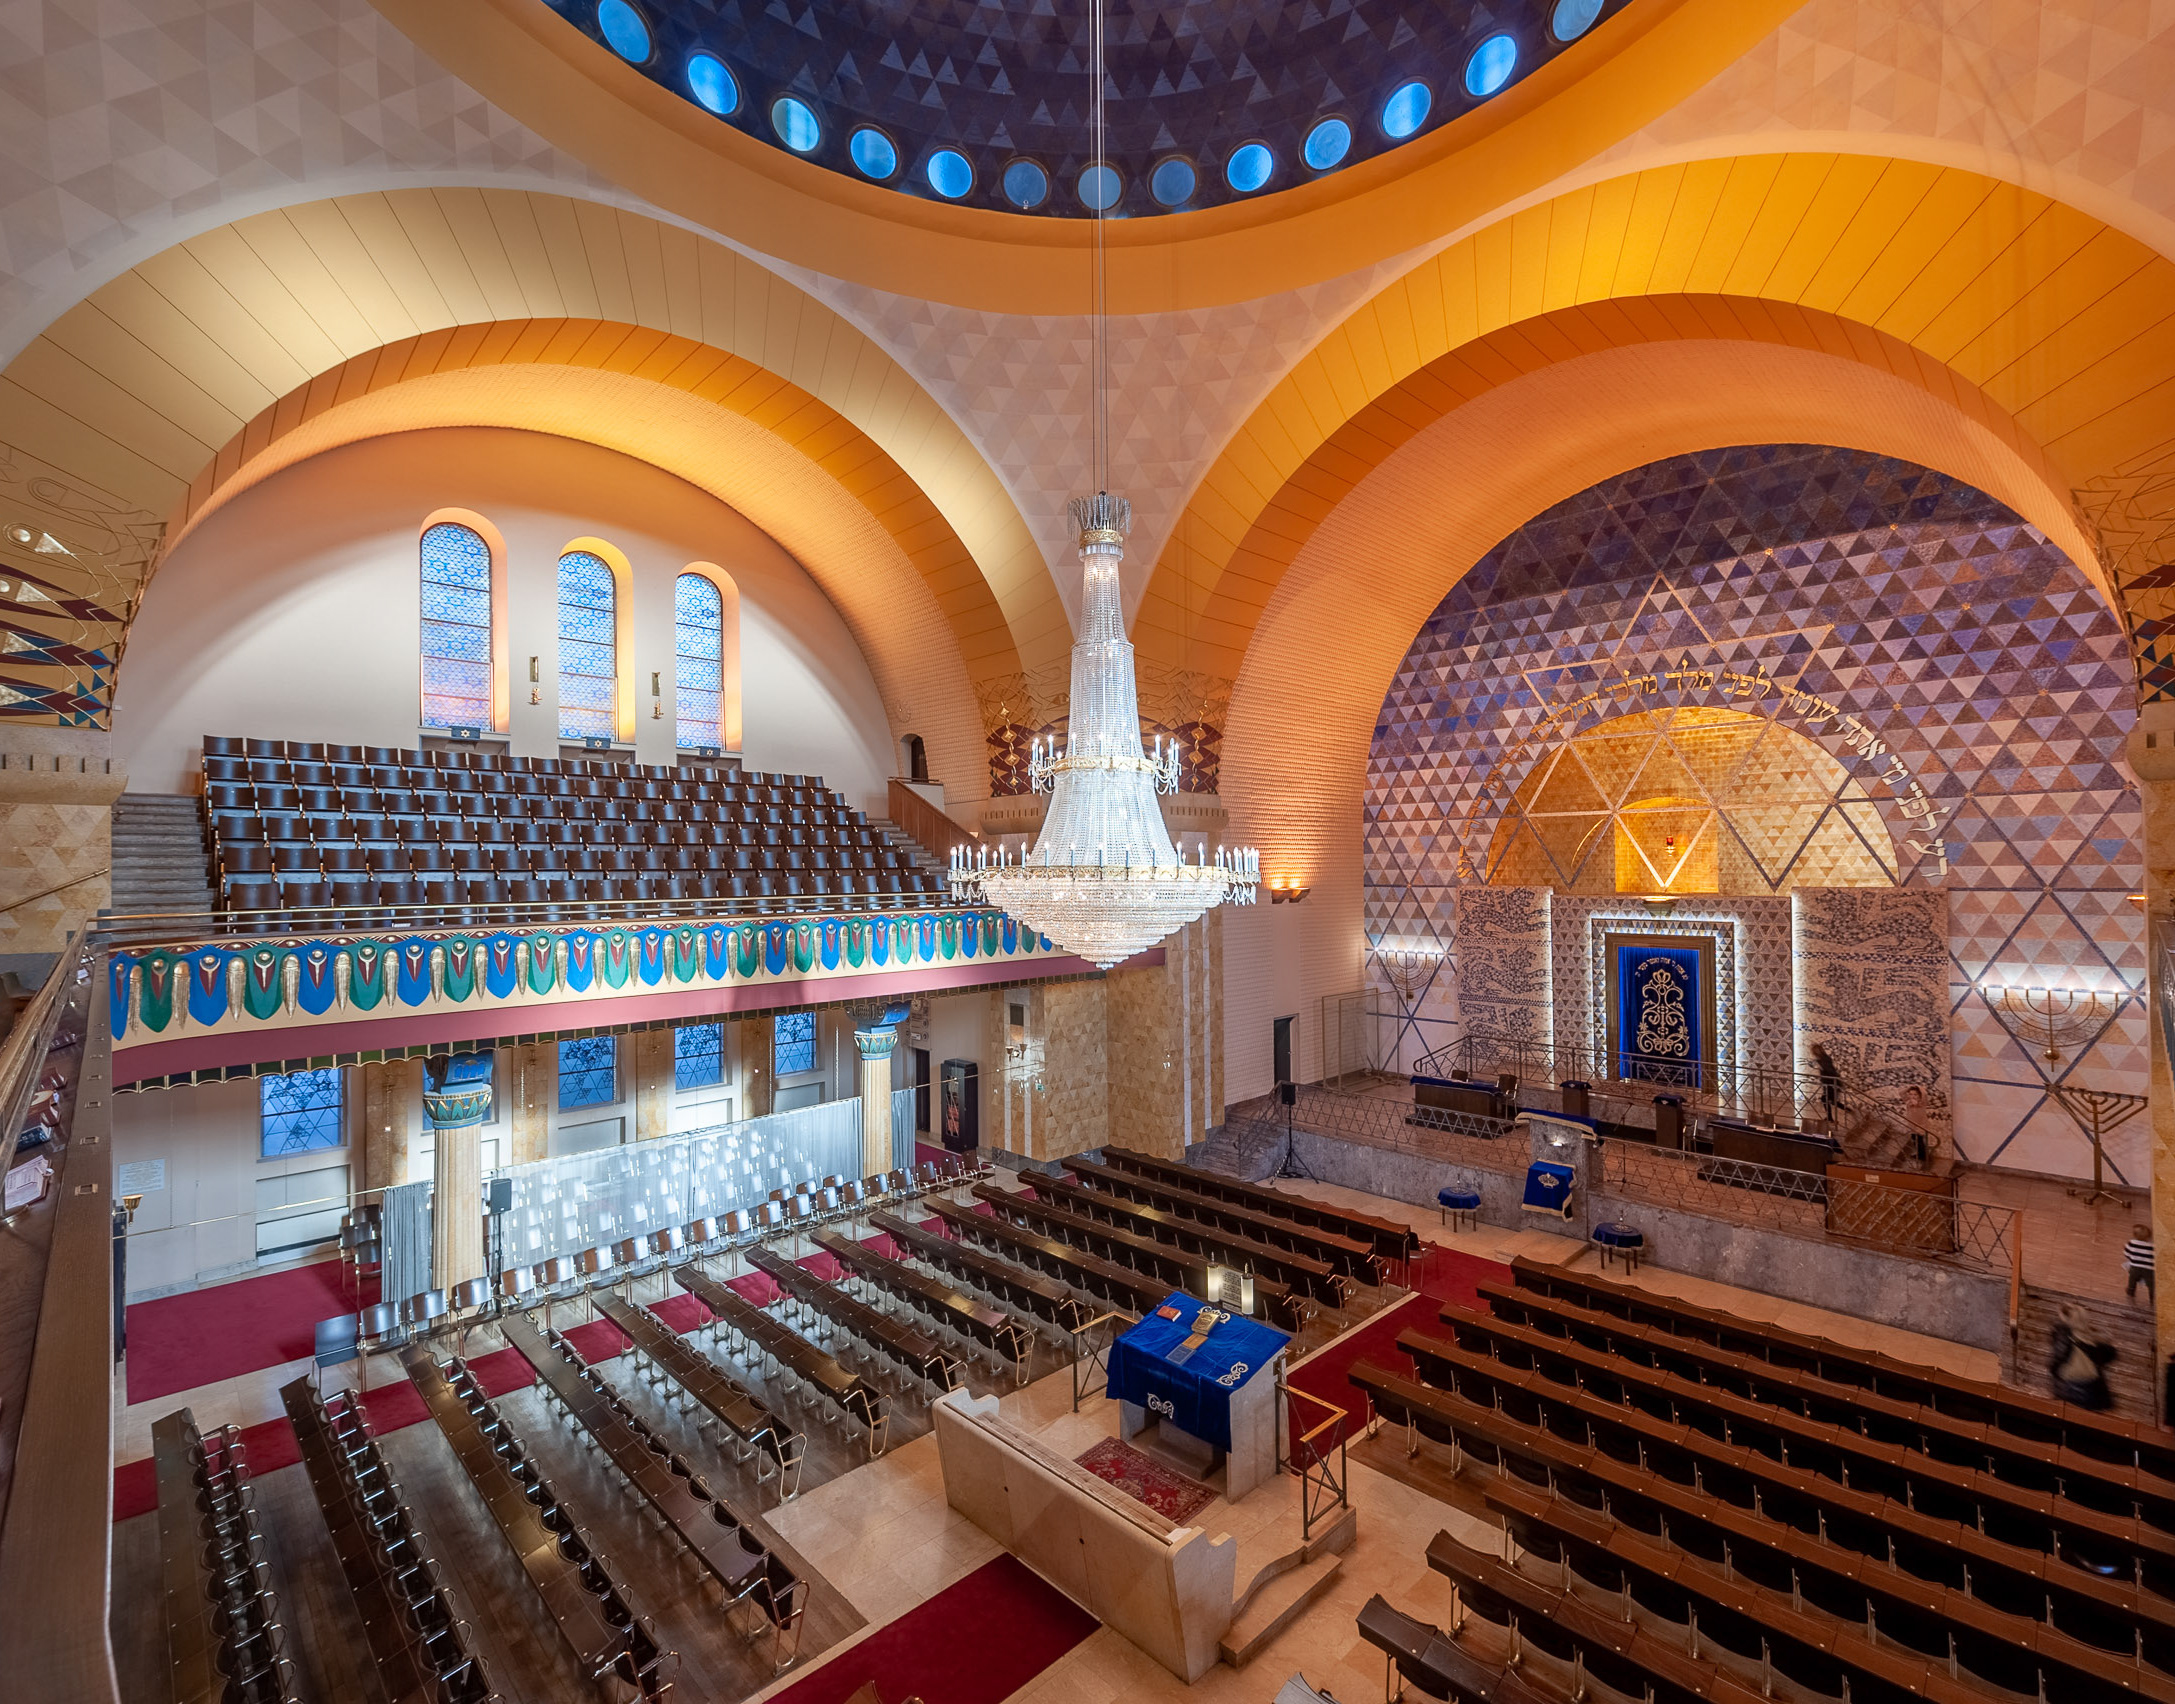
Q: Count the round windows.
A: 13